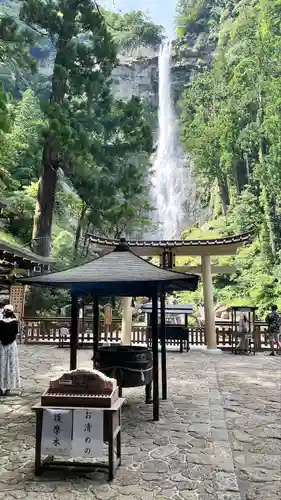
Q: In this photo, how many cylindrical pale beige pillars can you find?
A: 2